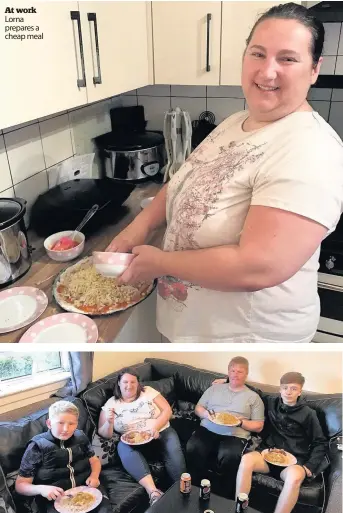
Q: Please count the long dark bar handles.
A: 3